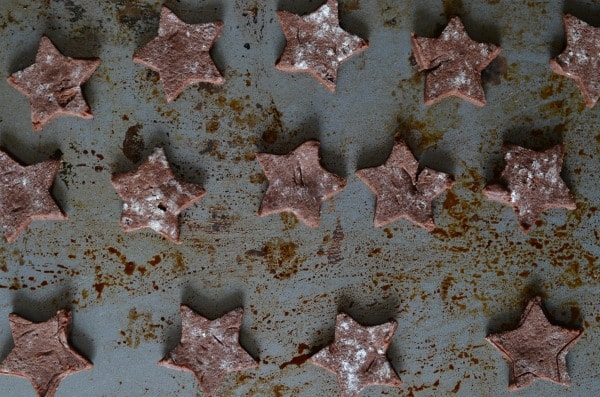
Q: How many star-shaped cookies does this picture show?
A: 14